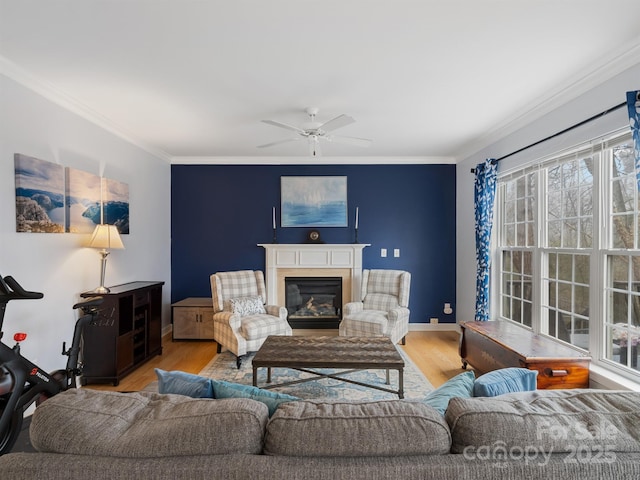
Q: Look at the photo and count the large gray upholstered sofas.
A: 1